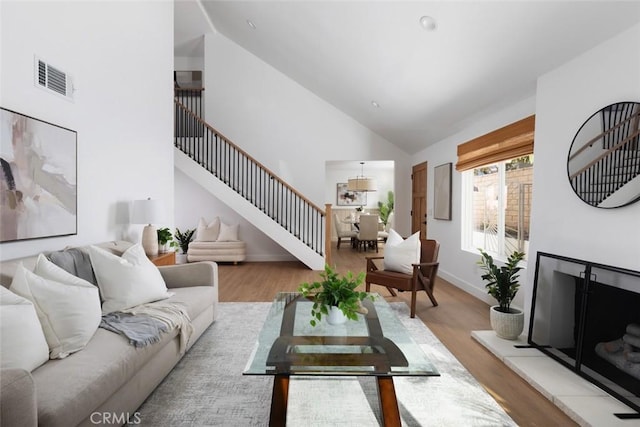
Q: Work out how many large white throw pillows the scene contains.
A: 4